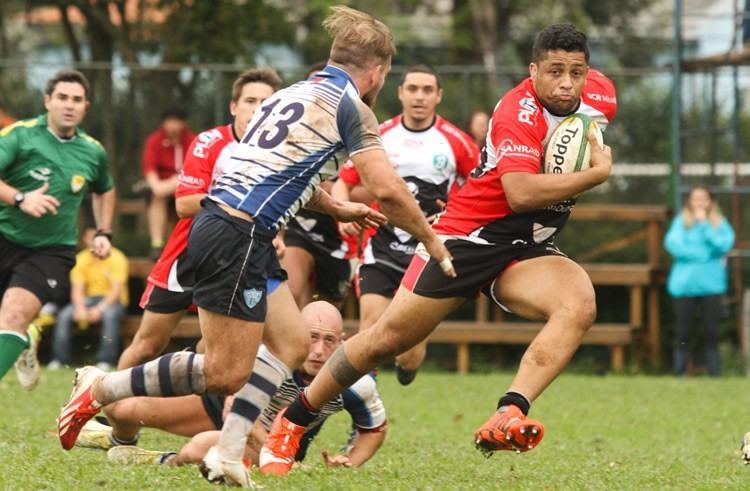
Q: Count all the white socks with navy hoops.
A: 2